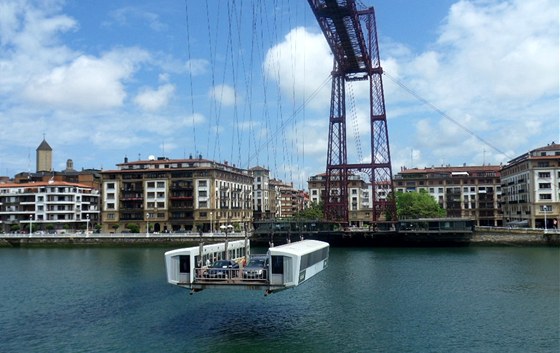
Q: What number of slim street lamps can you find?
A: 5